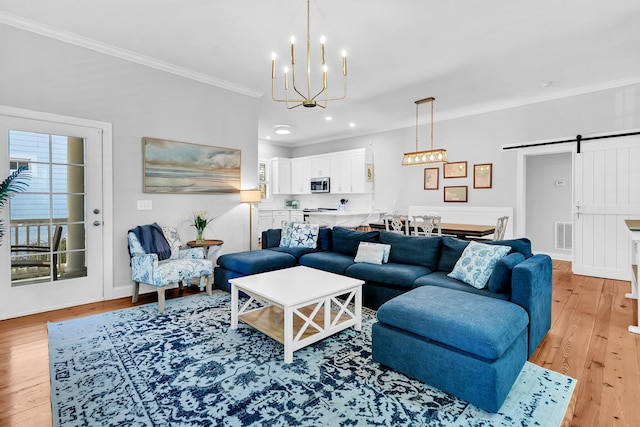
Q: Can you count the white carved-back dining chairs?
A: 3